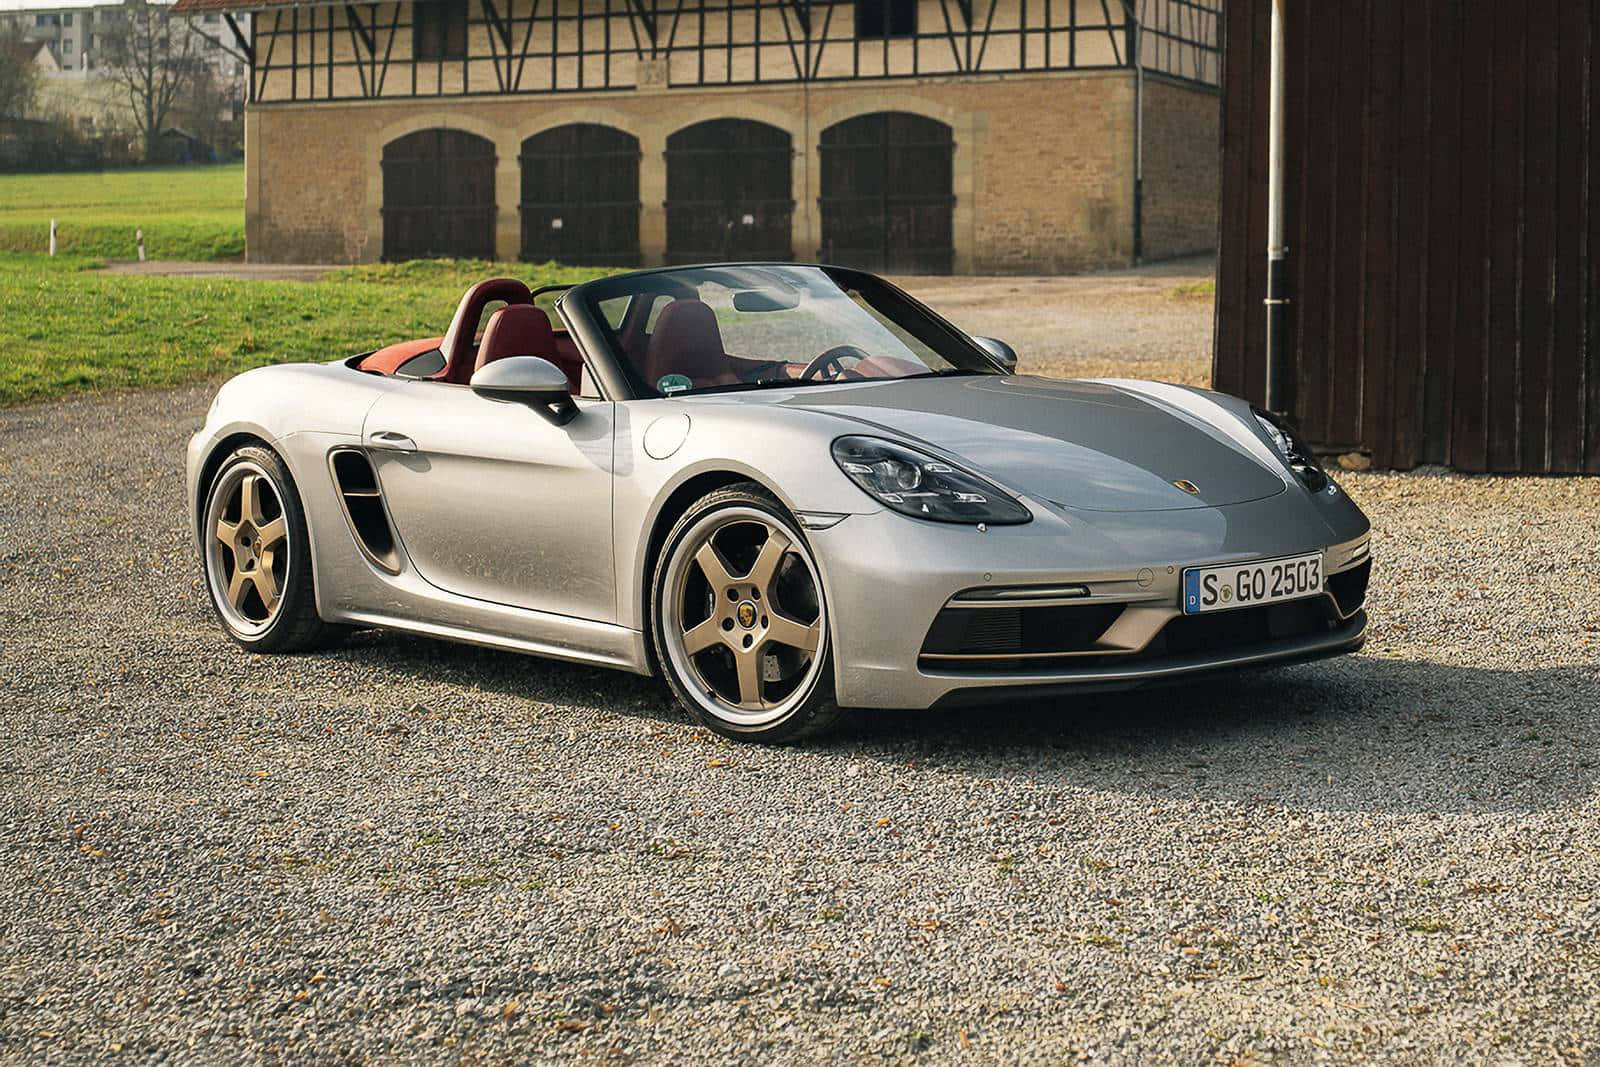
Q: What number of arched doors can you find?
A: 4